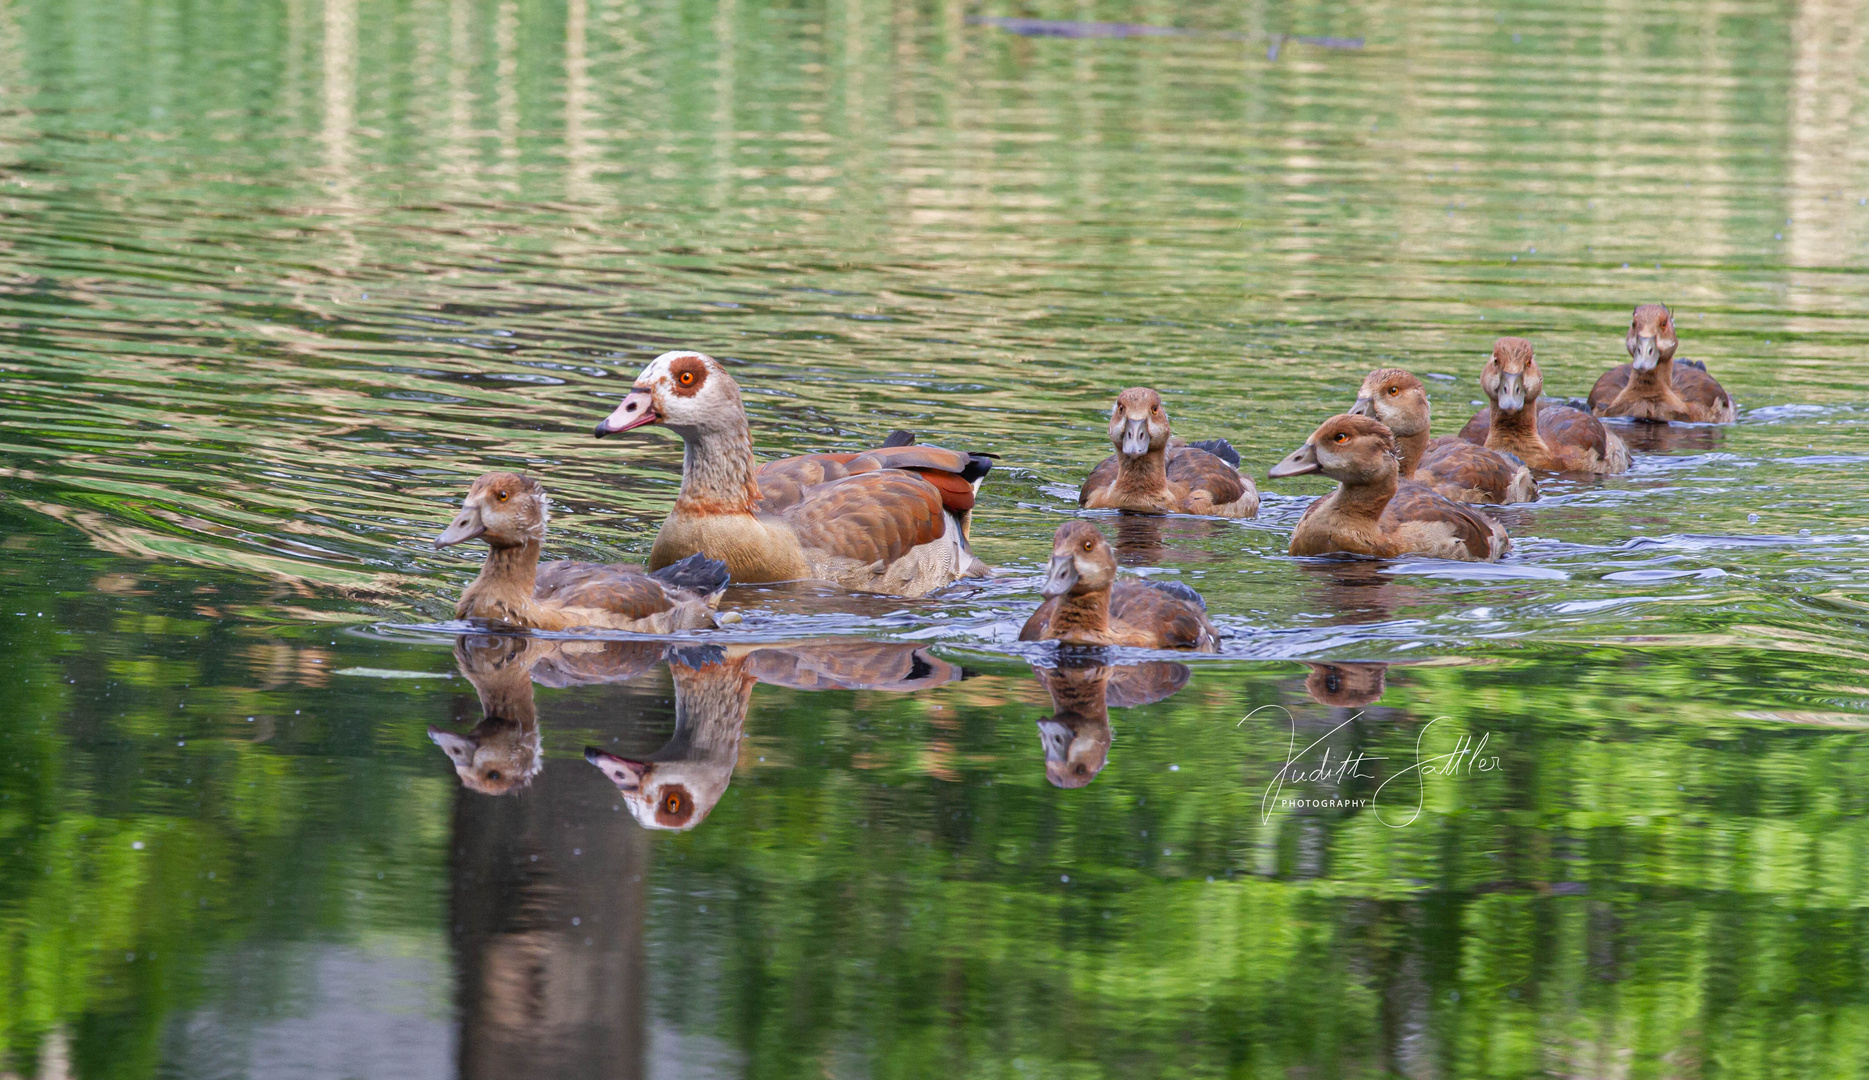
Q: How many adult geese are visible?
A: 1